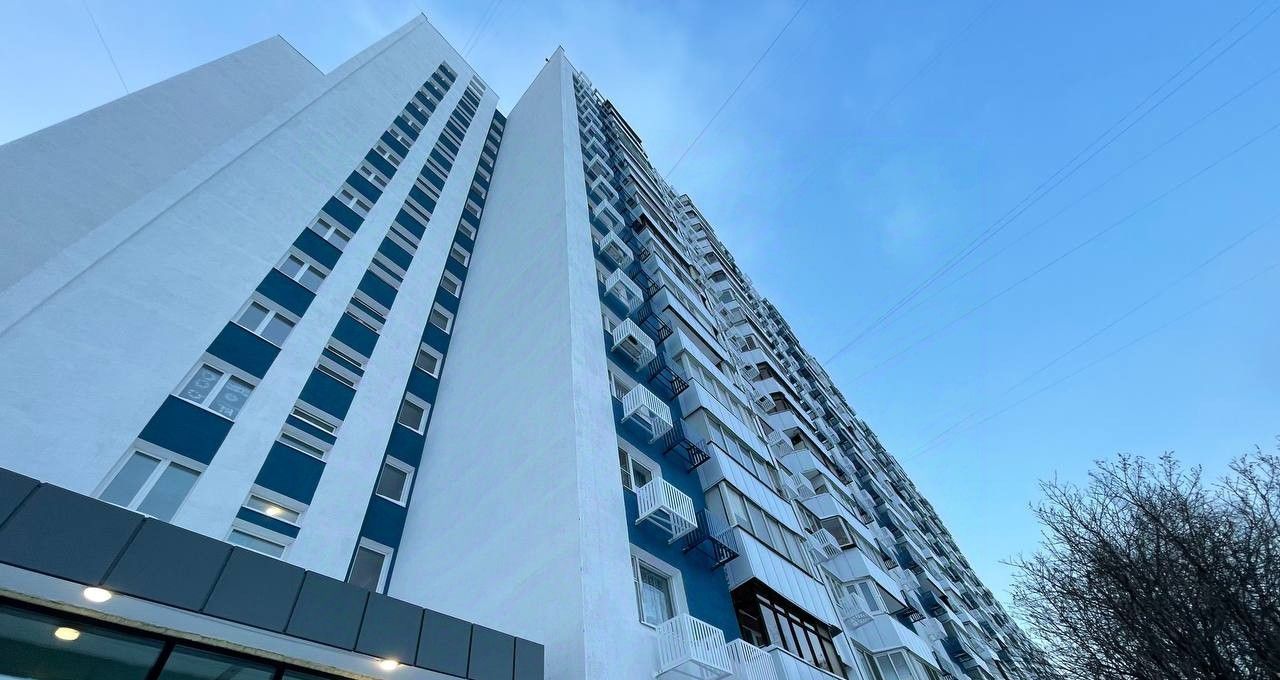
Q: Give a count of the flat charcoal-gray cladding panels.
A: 9